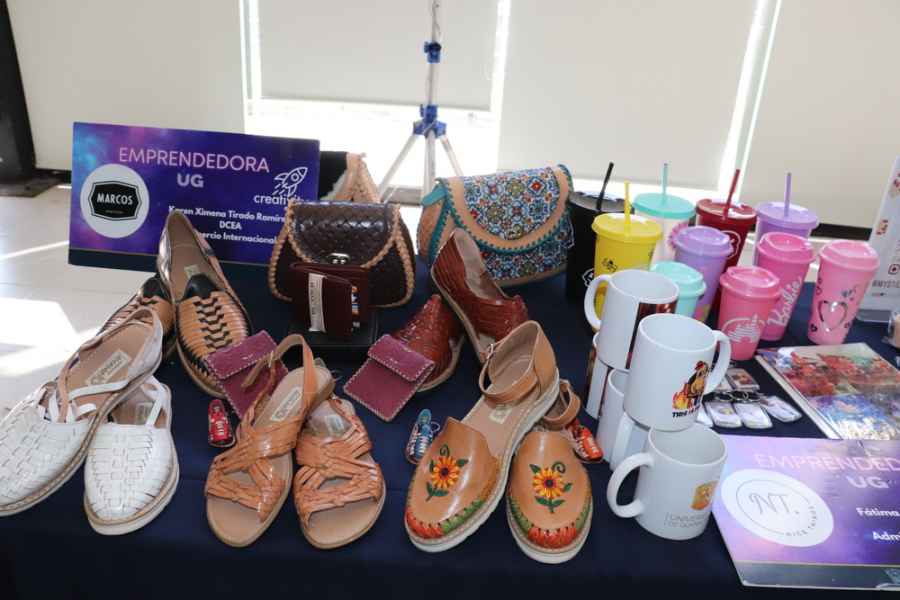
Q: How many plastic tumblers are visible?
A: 10